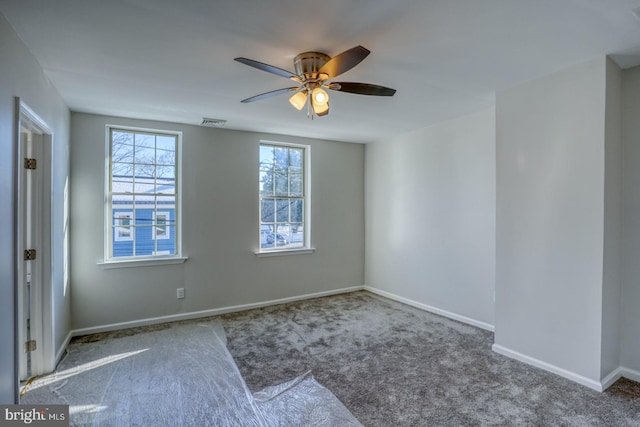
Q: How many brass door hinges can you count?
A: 3